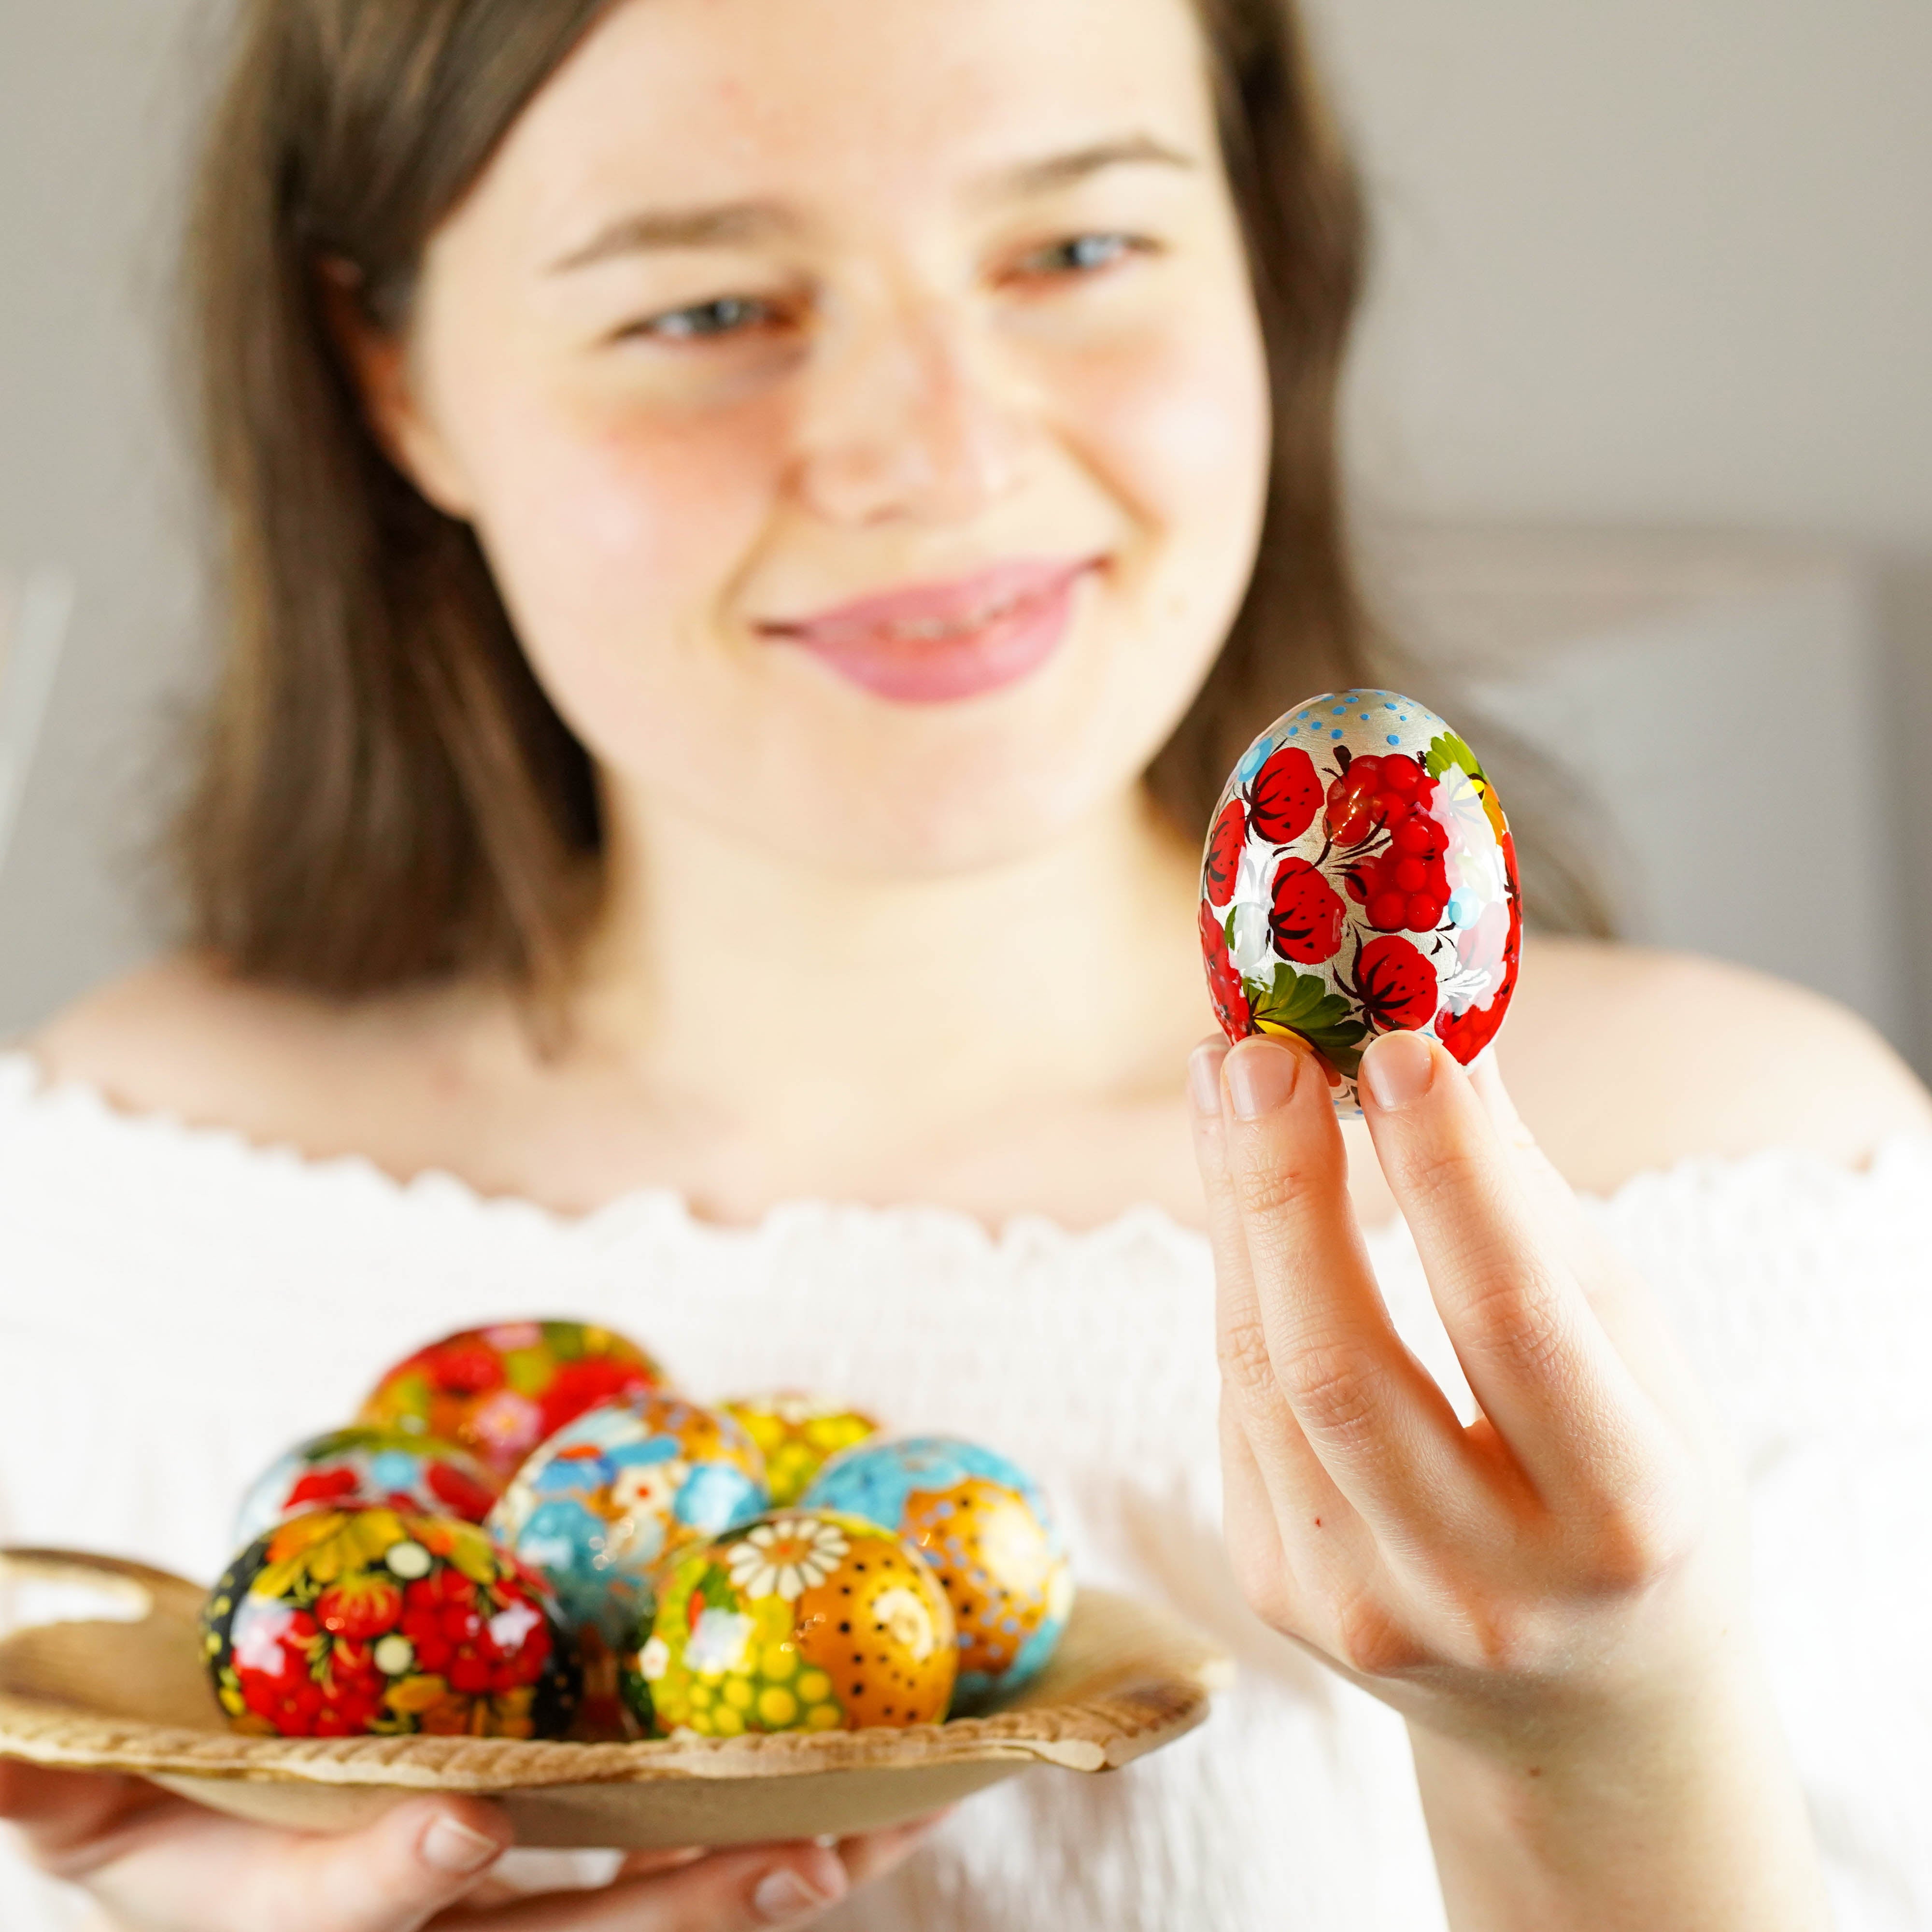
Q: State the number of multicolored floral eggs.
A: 8